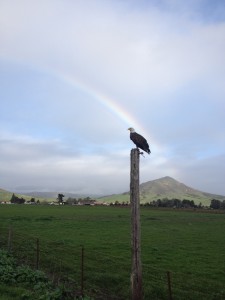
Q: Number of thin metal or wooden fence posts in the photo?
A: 4